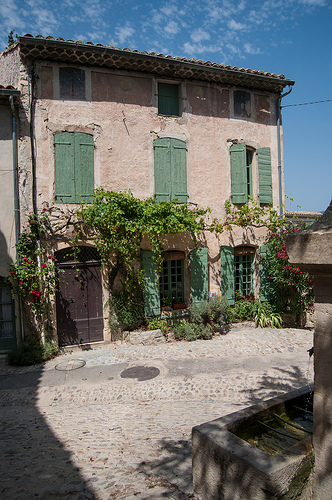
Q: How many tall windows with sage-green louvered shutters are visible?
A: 5